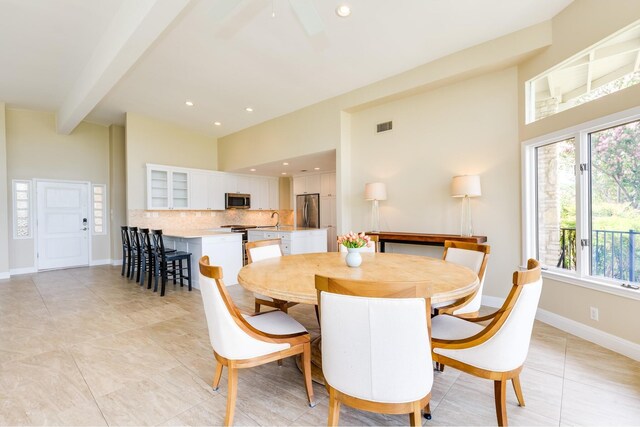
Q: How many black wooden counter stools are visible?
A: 4